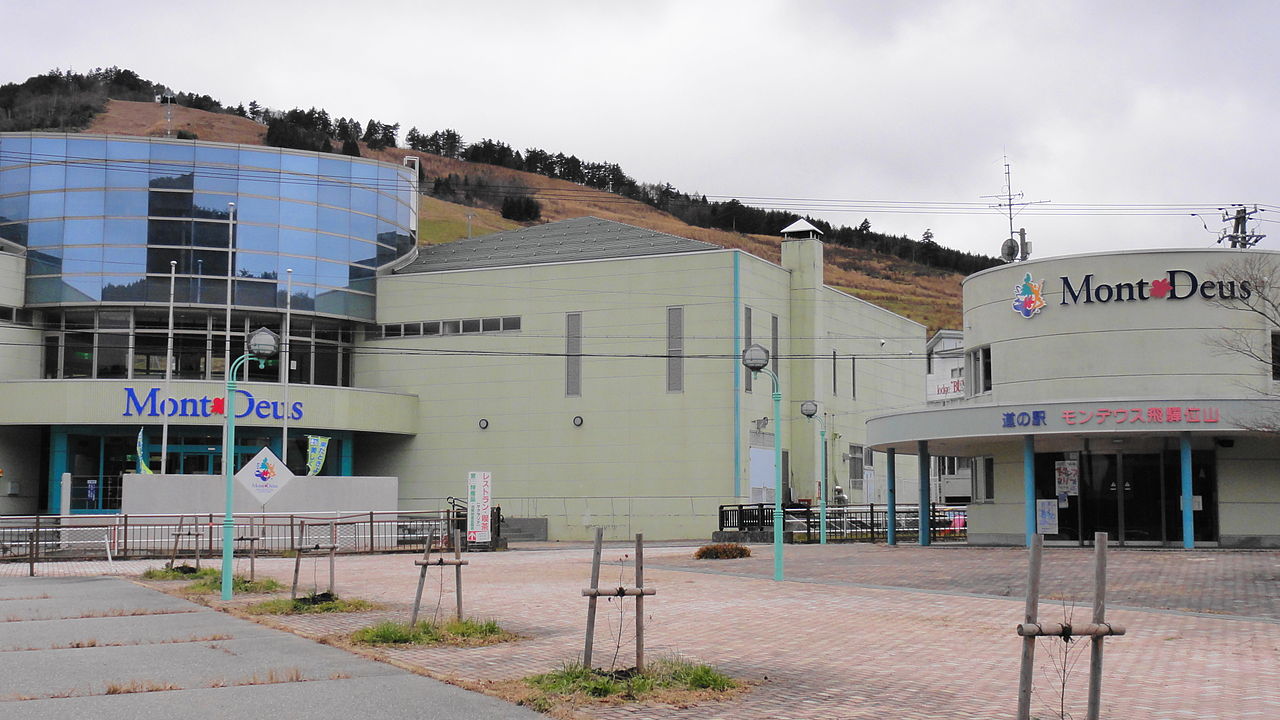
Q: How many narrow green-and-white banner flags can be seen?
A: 2